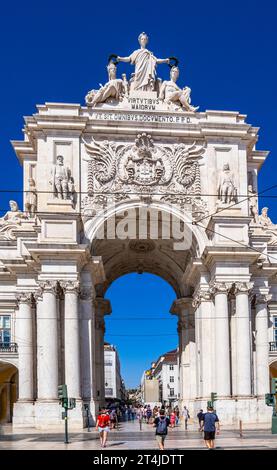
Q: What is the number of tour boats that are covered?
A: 0